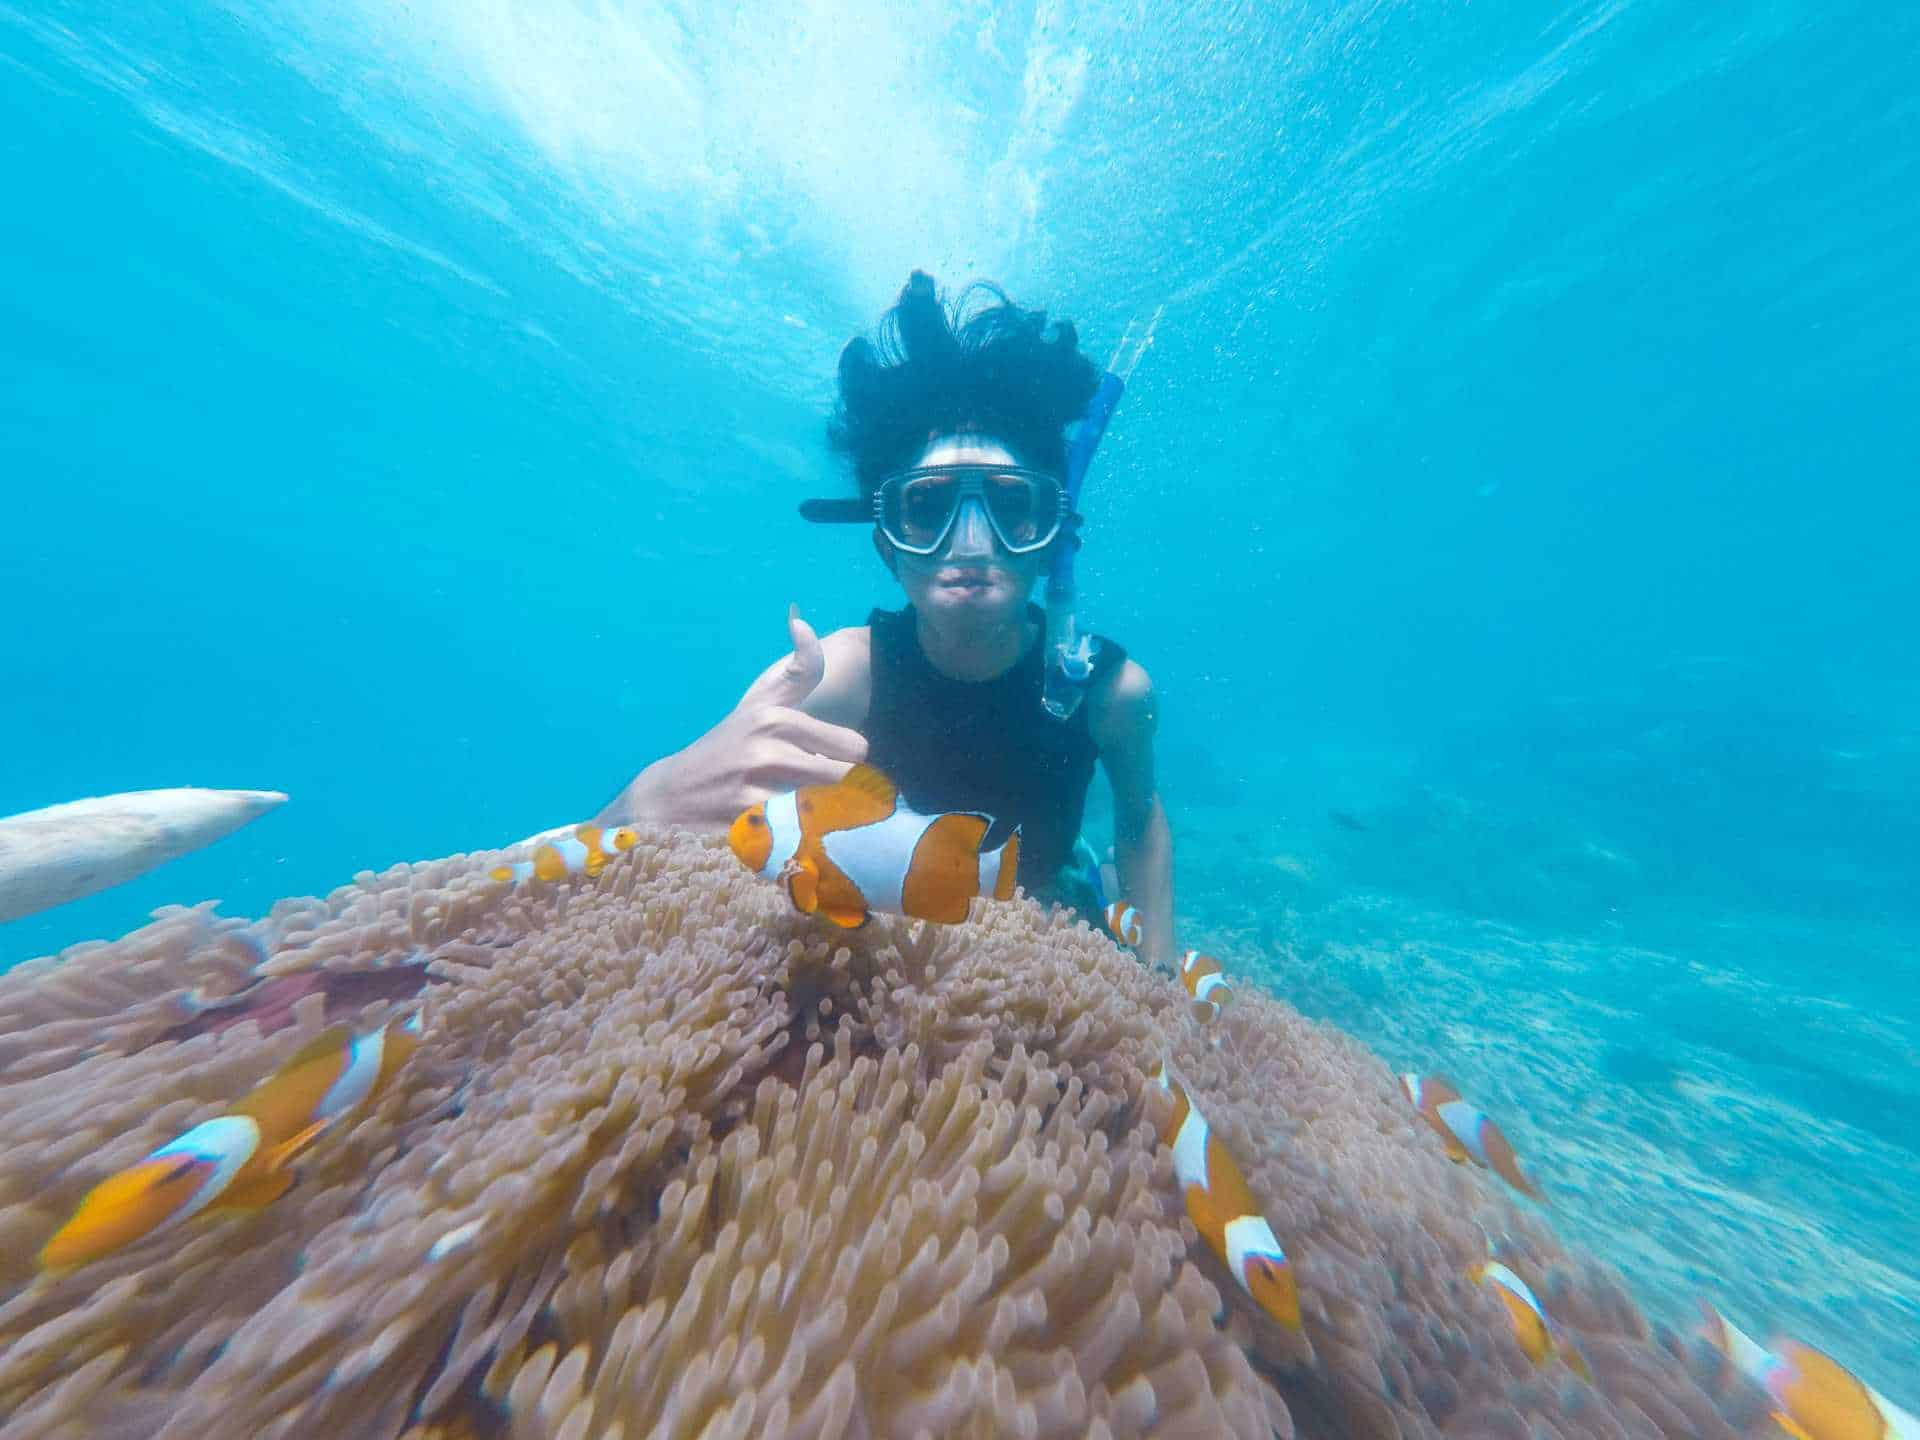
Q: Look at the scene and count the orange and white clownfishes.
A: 9